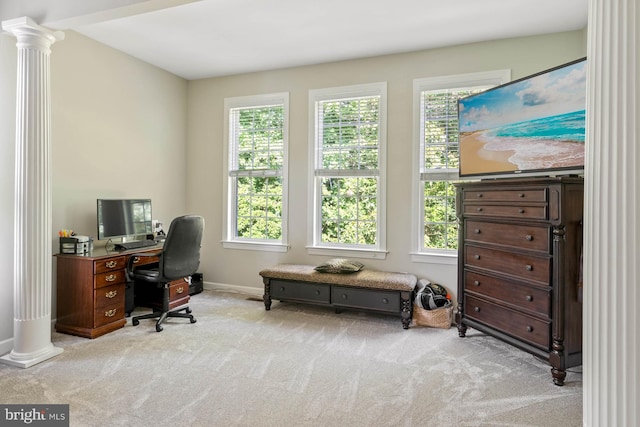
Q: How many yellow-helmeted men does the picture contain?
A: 0